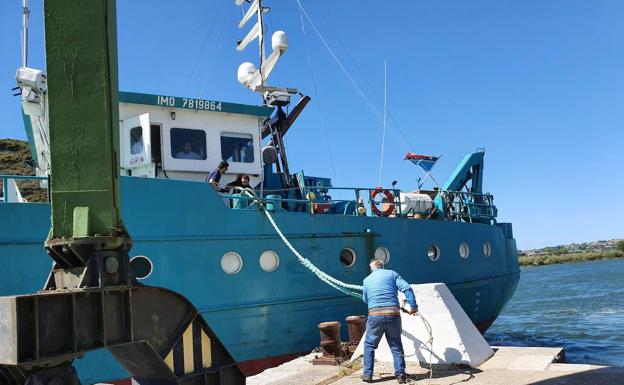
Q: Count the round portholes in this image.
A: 8